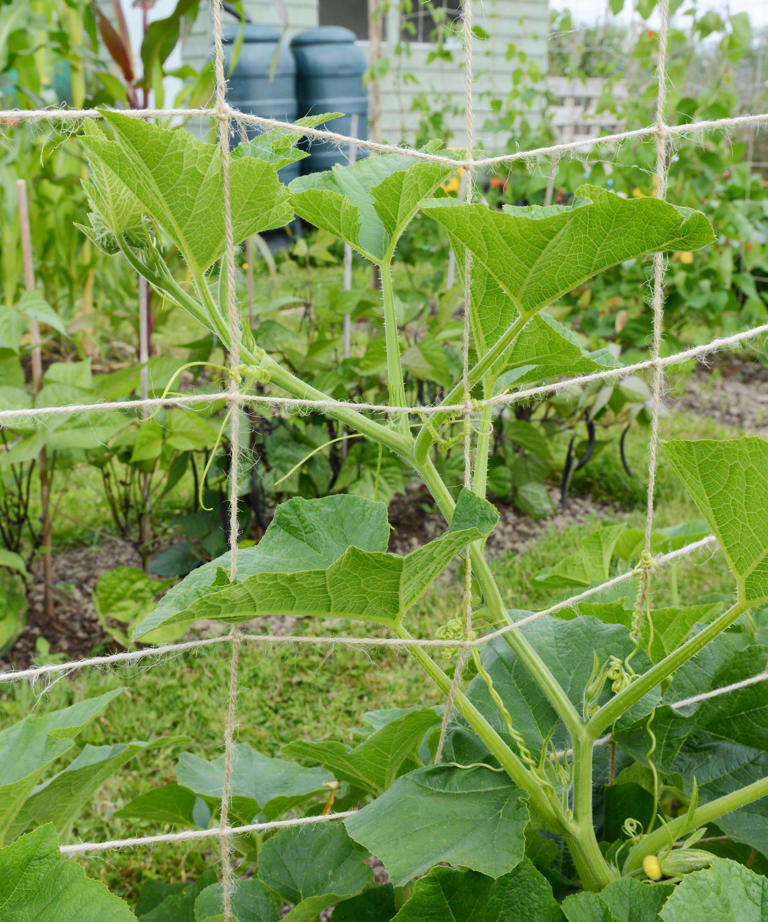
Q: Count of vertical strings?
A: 3